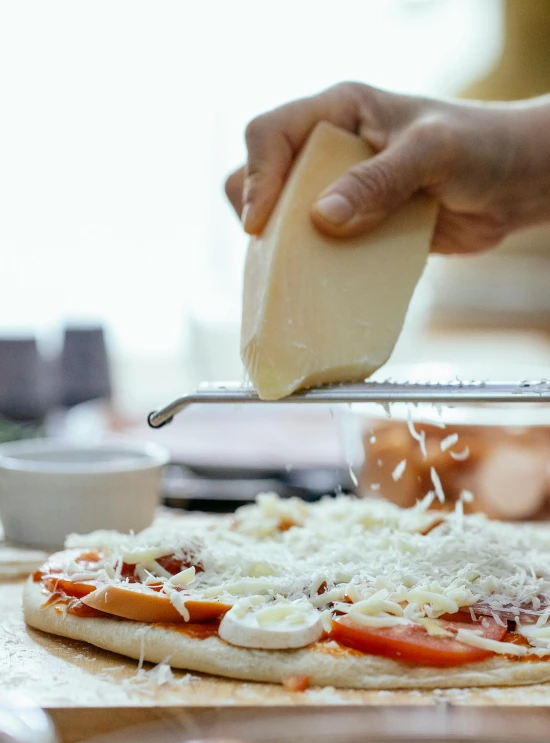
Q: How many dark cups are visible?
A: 2